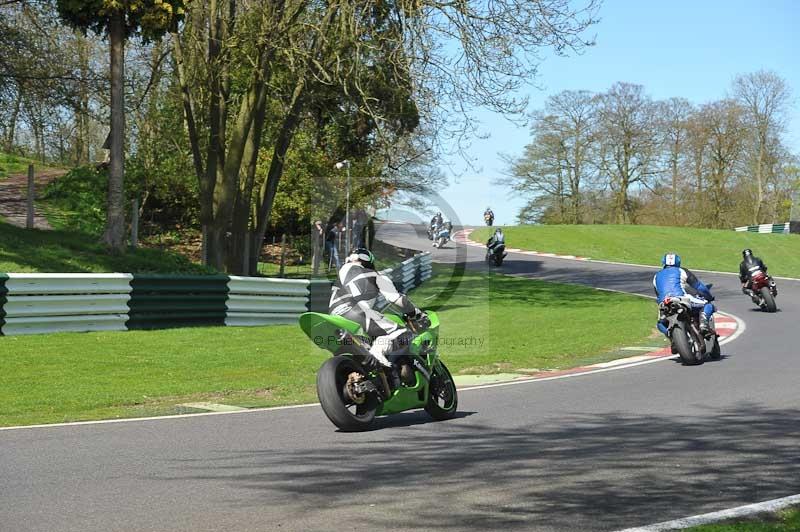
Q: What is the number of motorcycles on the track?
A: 7